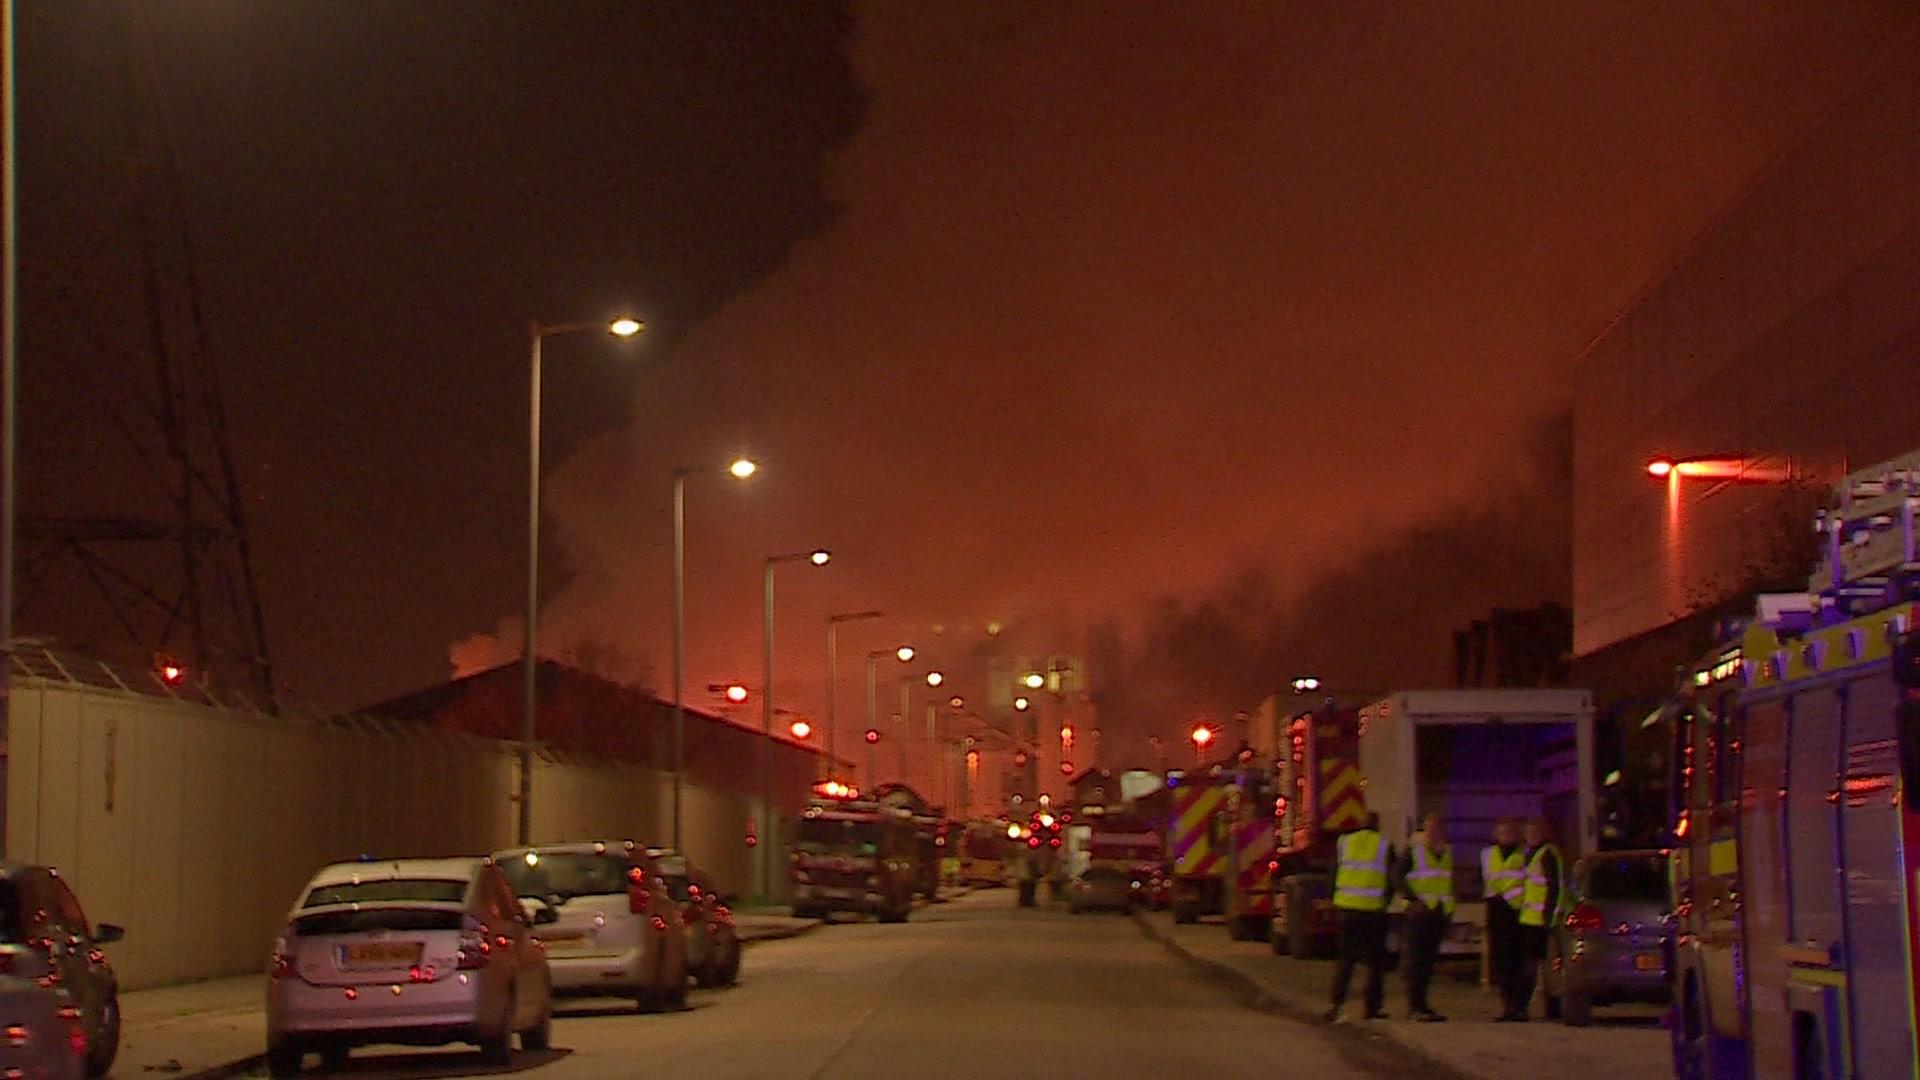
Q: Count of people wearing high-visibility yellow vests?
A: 4